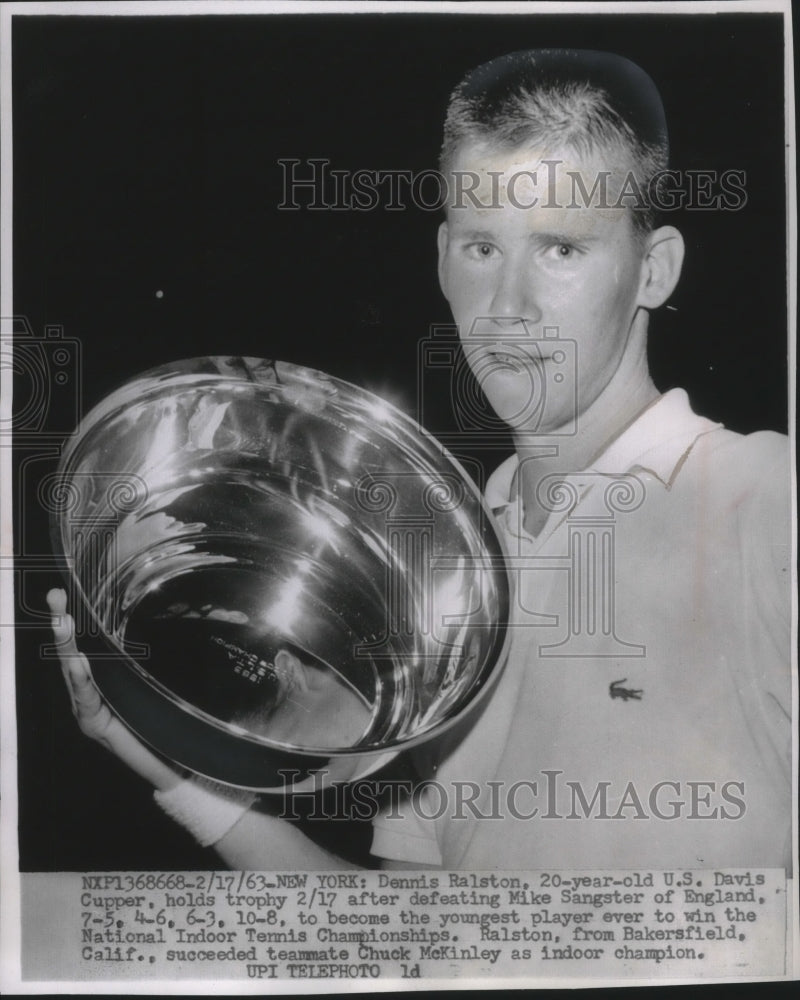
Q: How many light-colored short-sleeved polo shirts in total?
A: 1